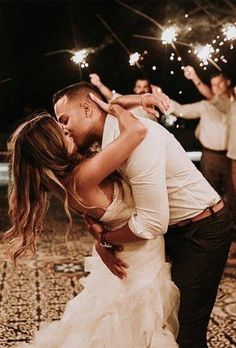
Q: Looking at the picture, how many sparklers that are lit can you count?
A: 5